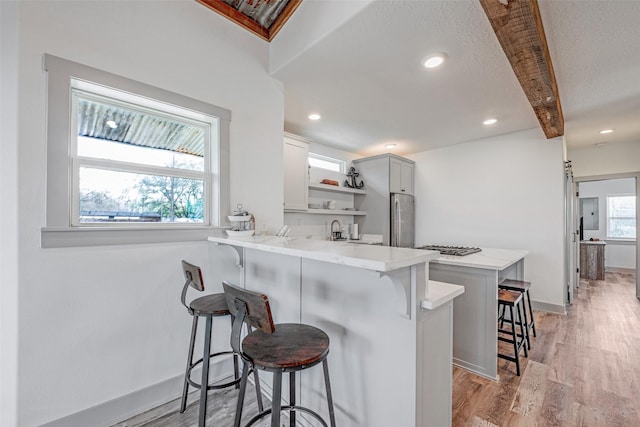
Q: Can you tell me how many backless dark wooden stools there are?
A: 2